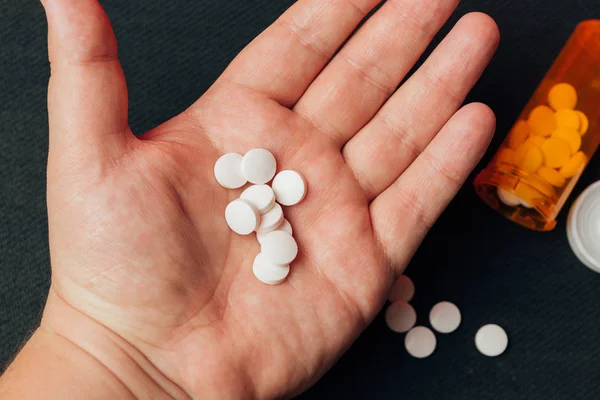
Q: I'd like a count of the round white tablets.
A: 14